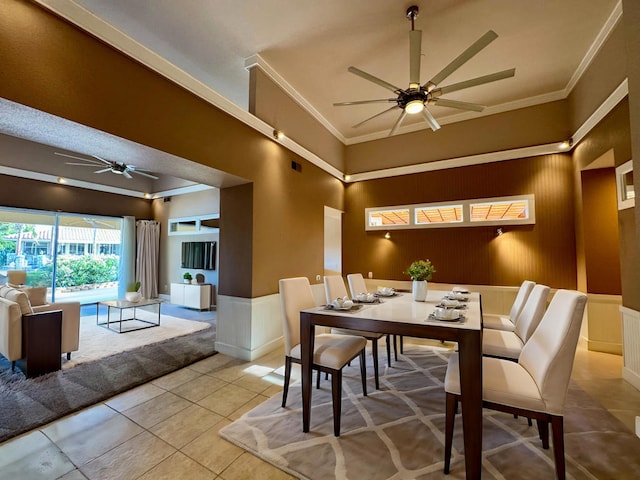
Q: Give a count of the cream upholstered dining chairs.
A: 6